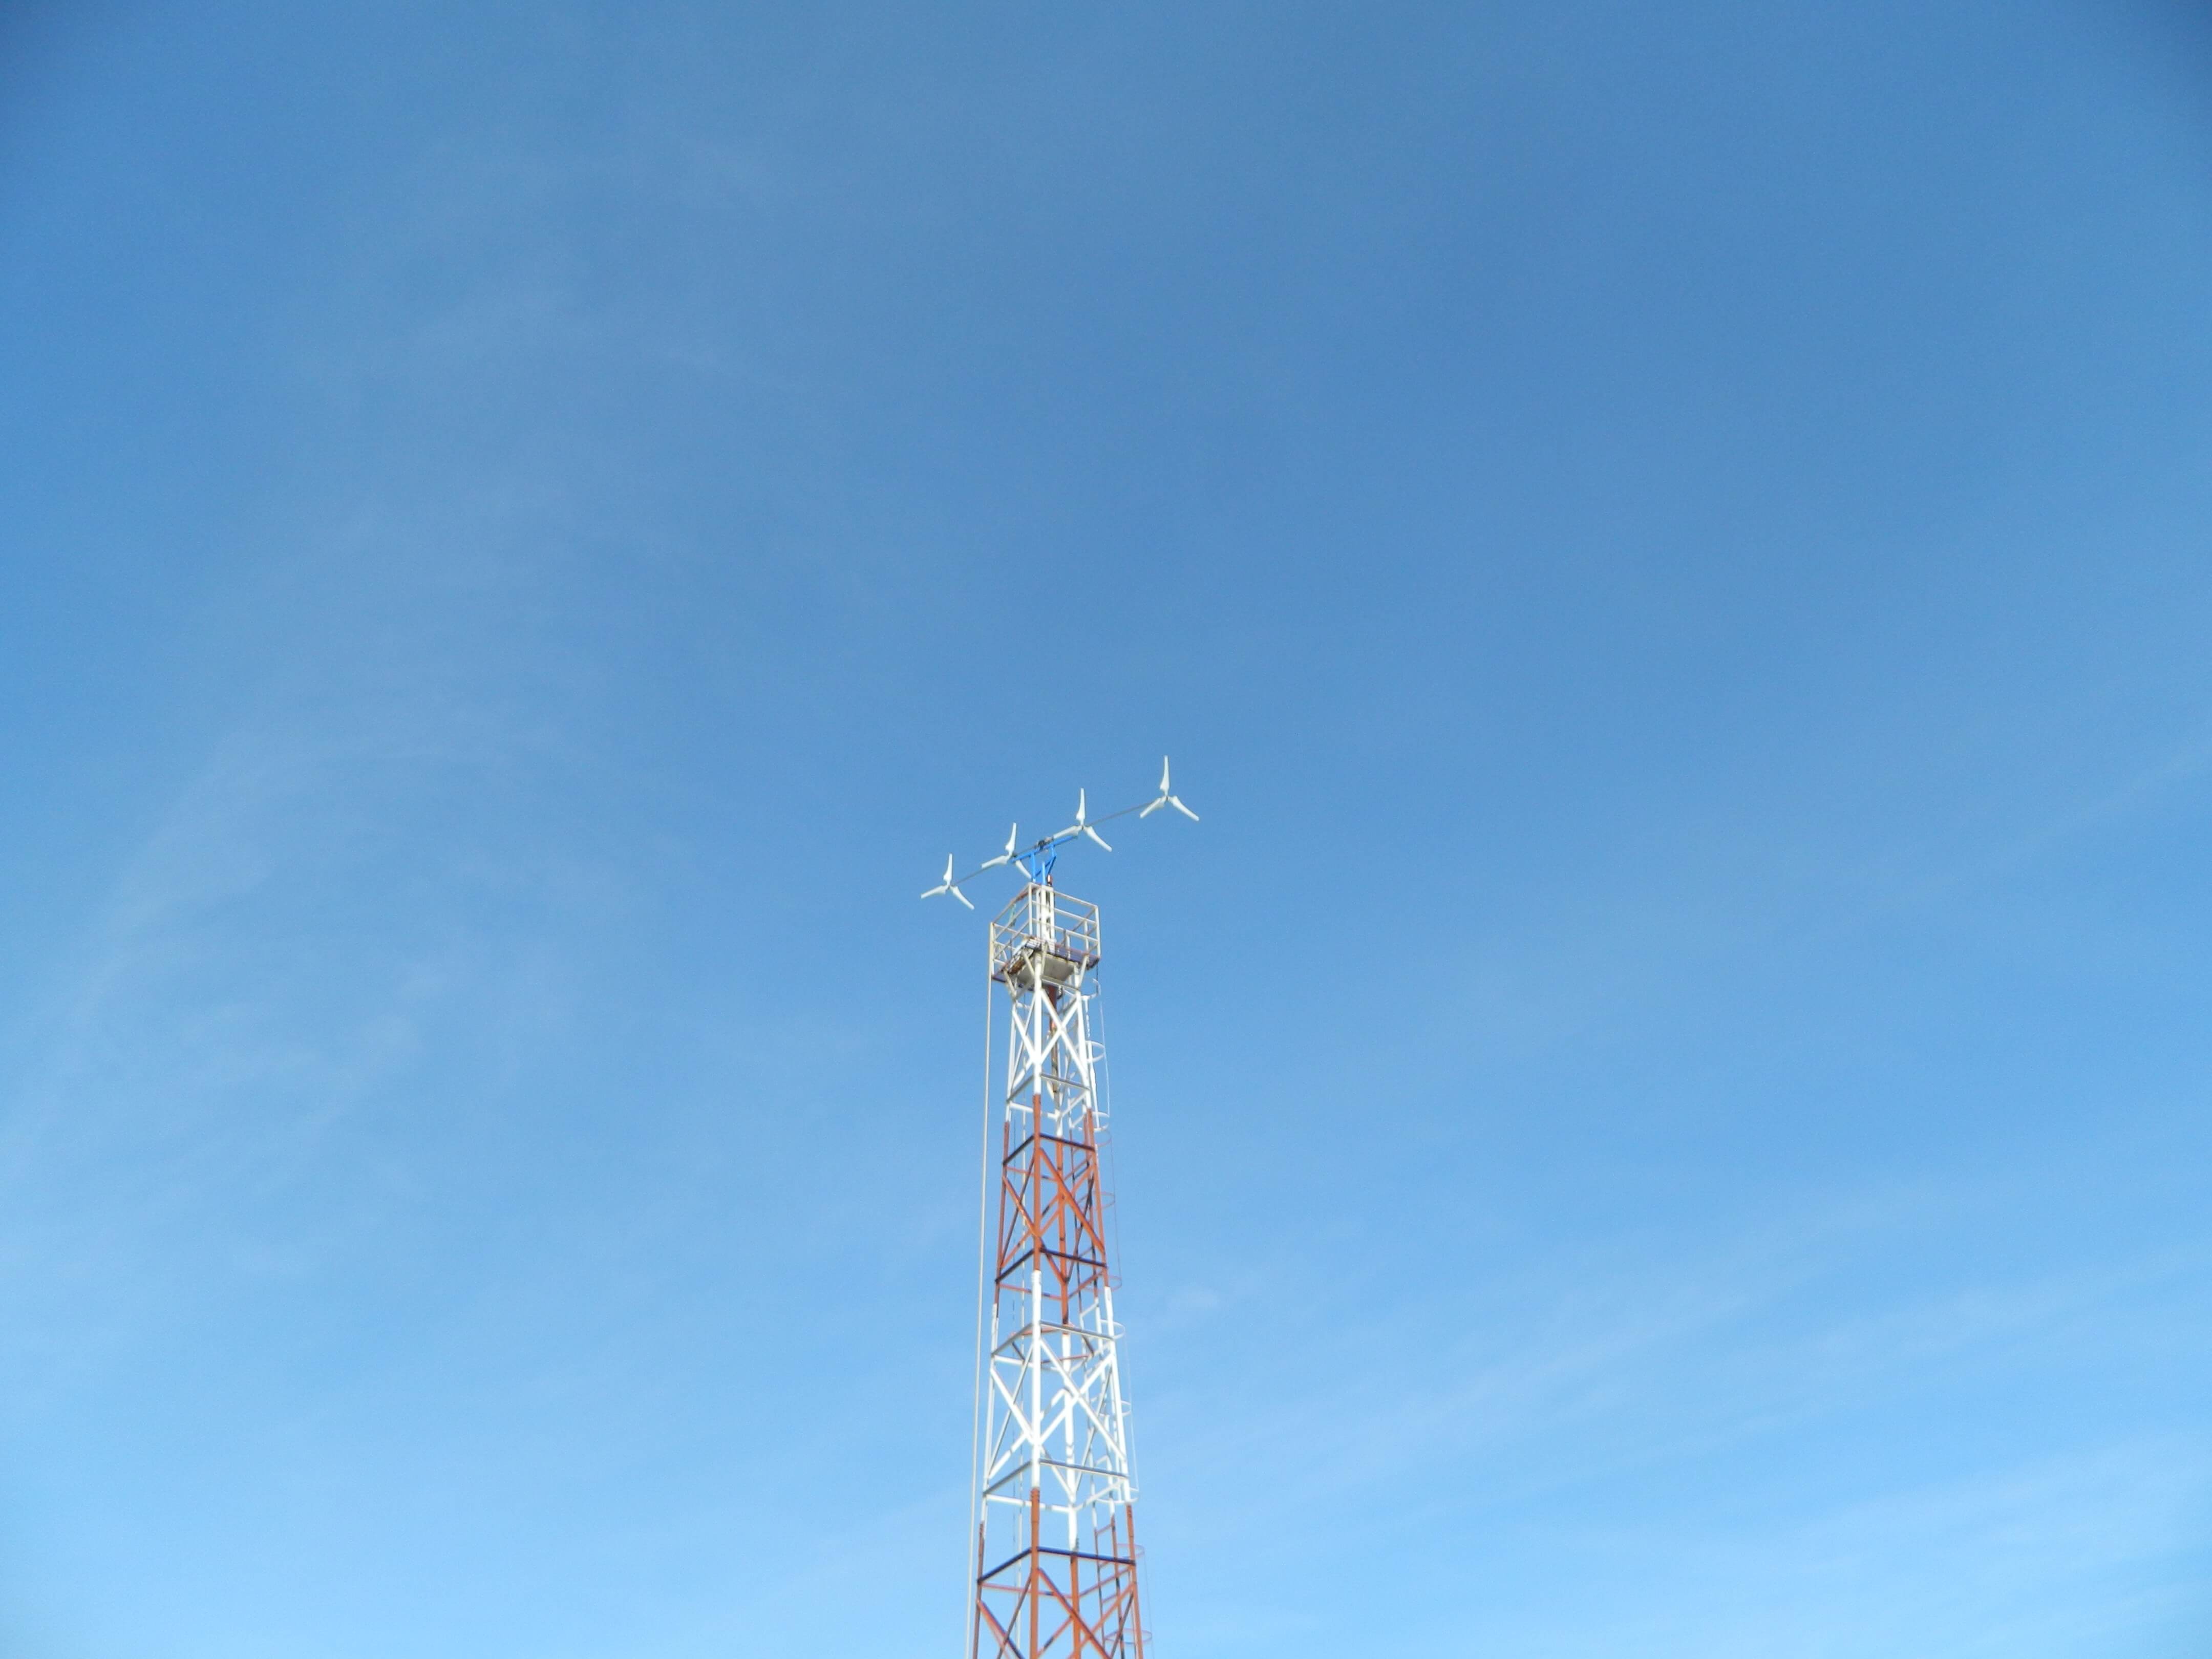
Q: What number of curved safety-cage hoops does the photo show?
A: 11